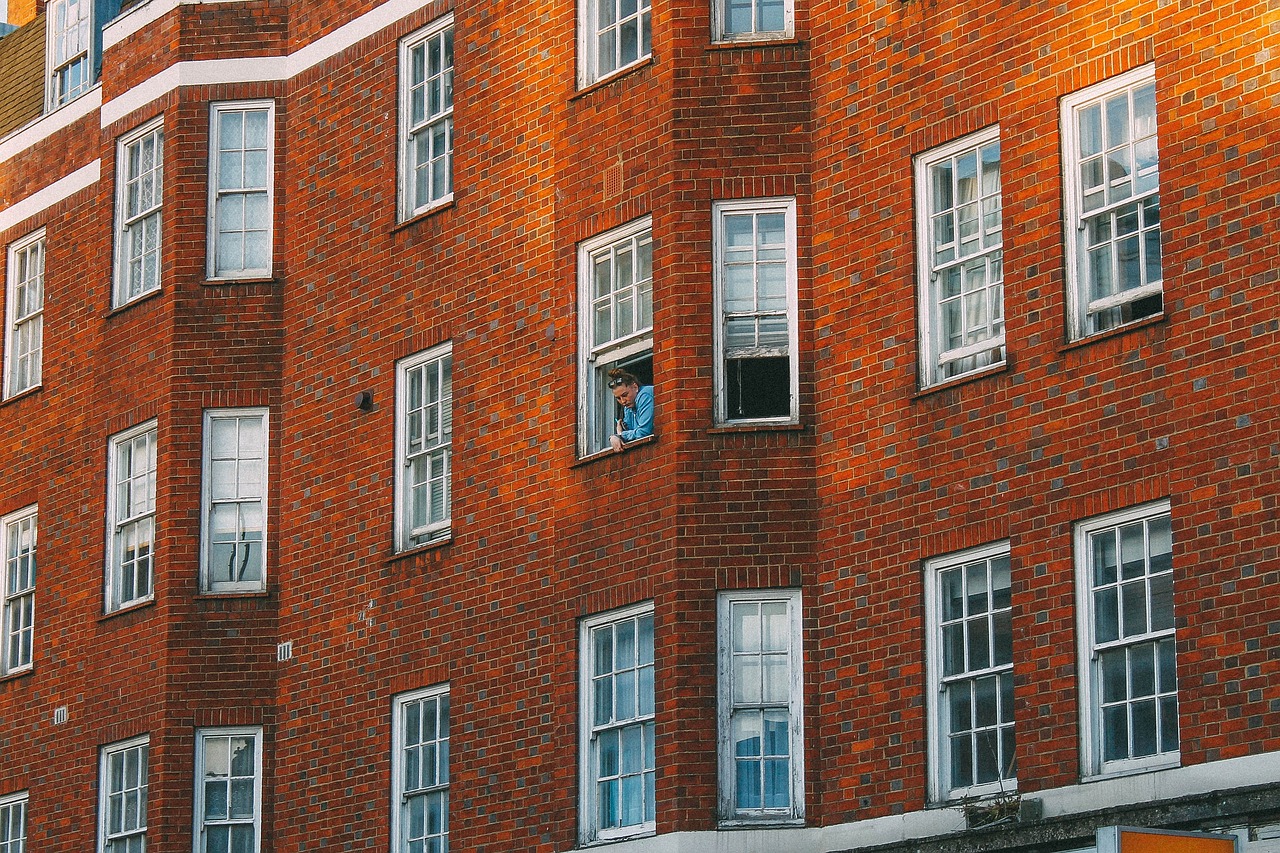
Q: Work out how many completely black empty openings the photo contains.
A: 1